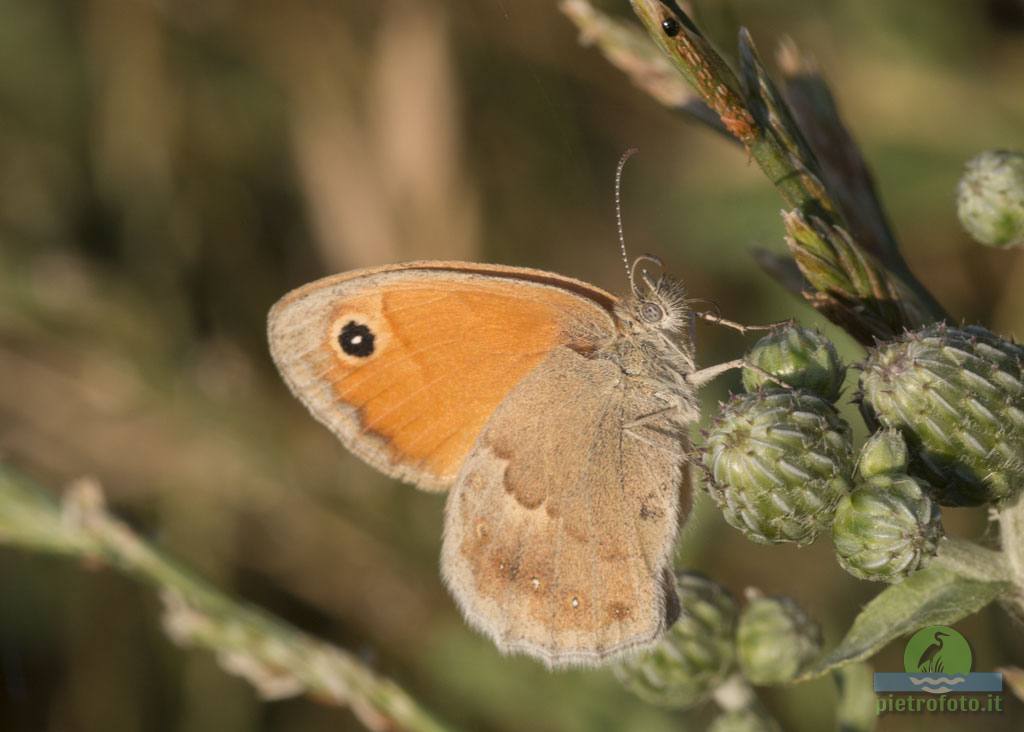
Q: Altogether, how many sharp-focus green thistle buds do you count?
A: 5